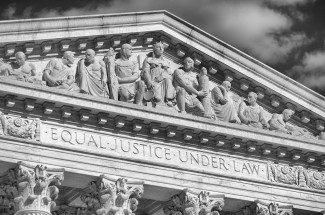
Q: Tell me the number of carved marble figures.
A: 9